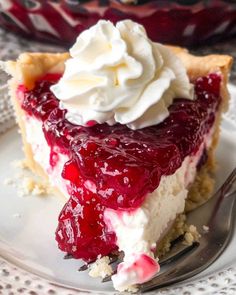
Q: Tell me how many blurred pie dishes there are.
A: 1